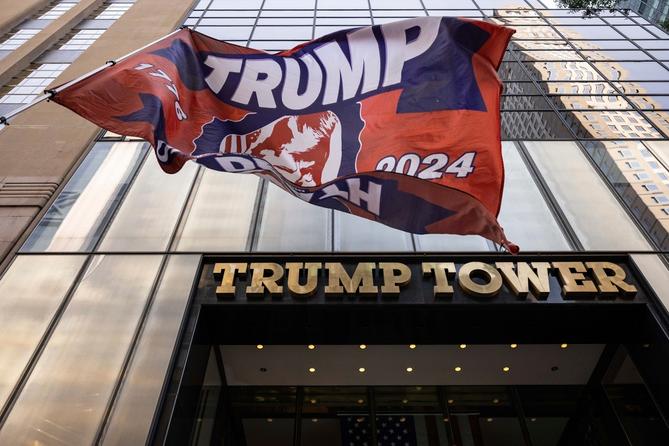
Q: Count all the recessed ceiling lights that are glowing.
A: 12